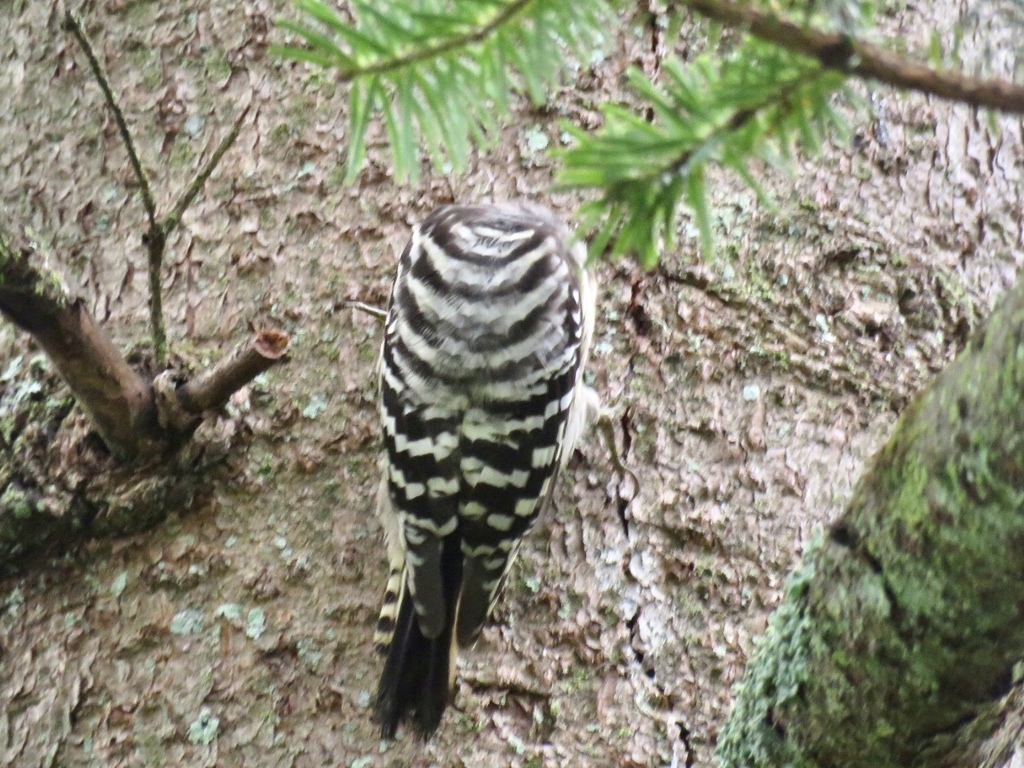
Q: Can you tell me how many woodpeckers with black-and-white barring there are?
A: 1